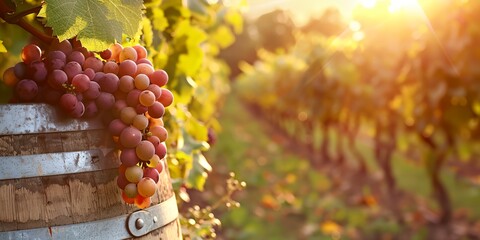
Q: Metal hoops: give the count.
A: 3